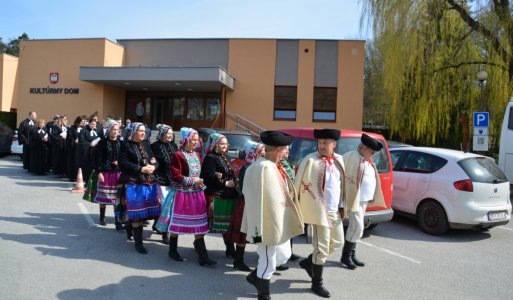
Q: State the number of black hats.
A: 3